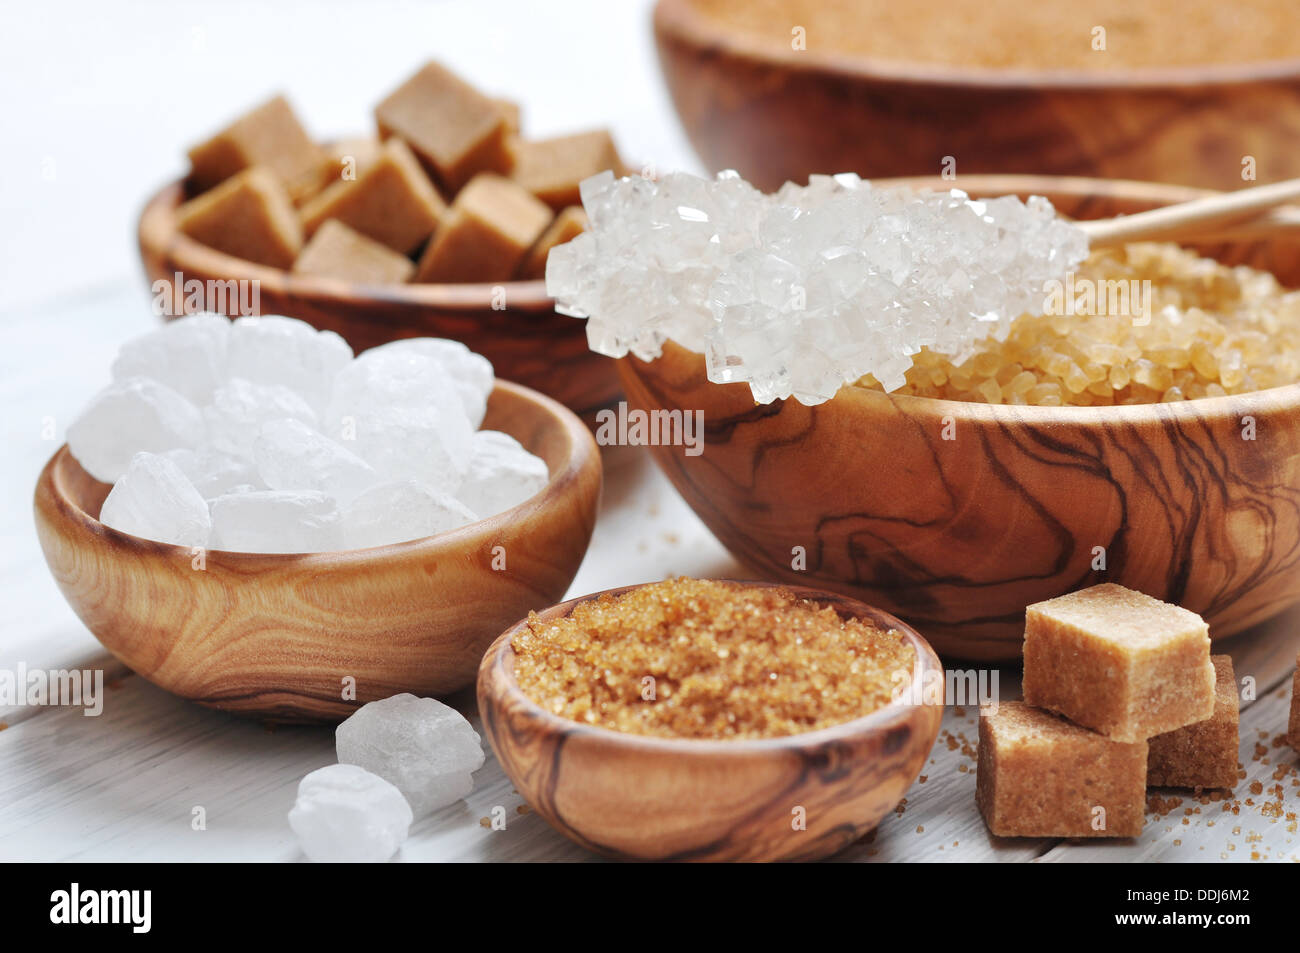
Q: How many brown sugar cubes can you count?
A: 14